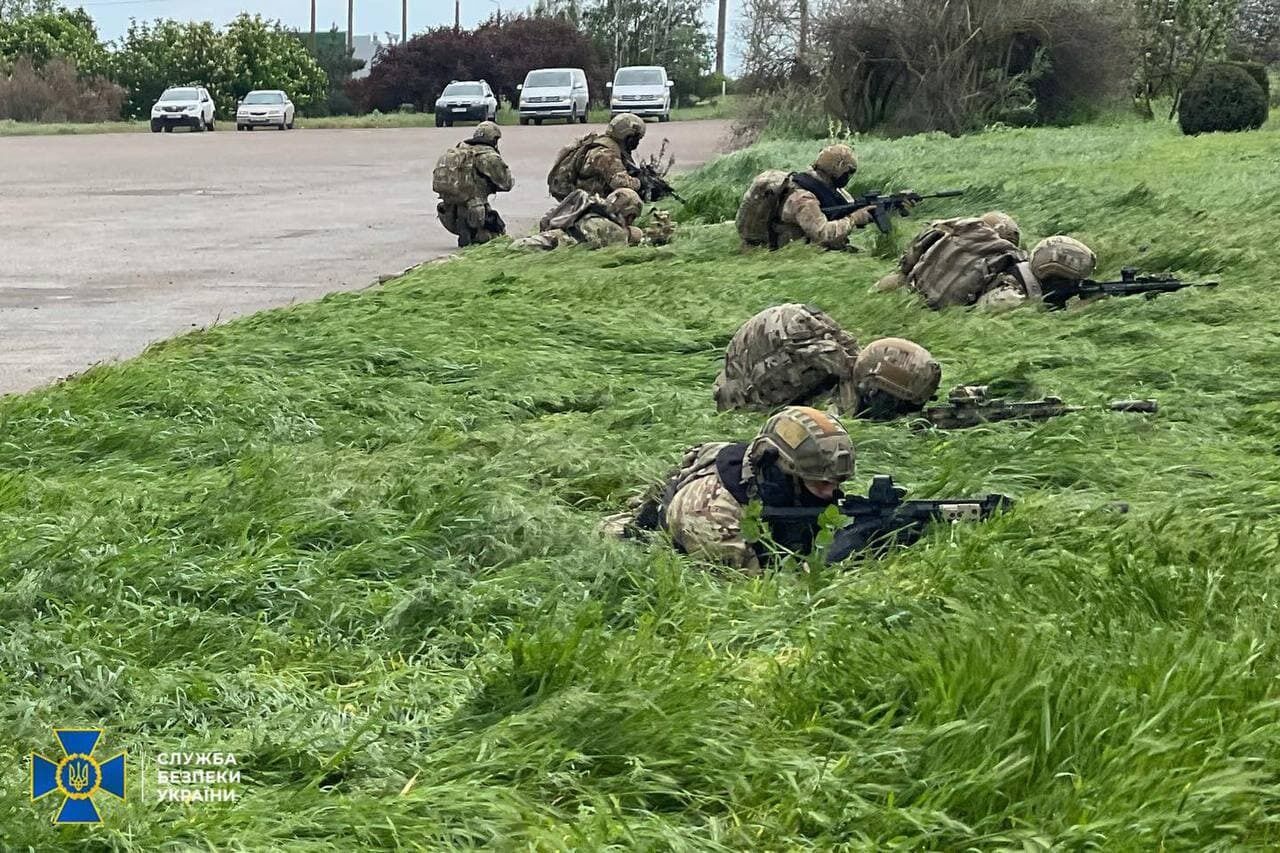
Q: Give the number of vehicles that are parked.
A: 5